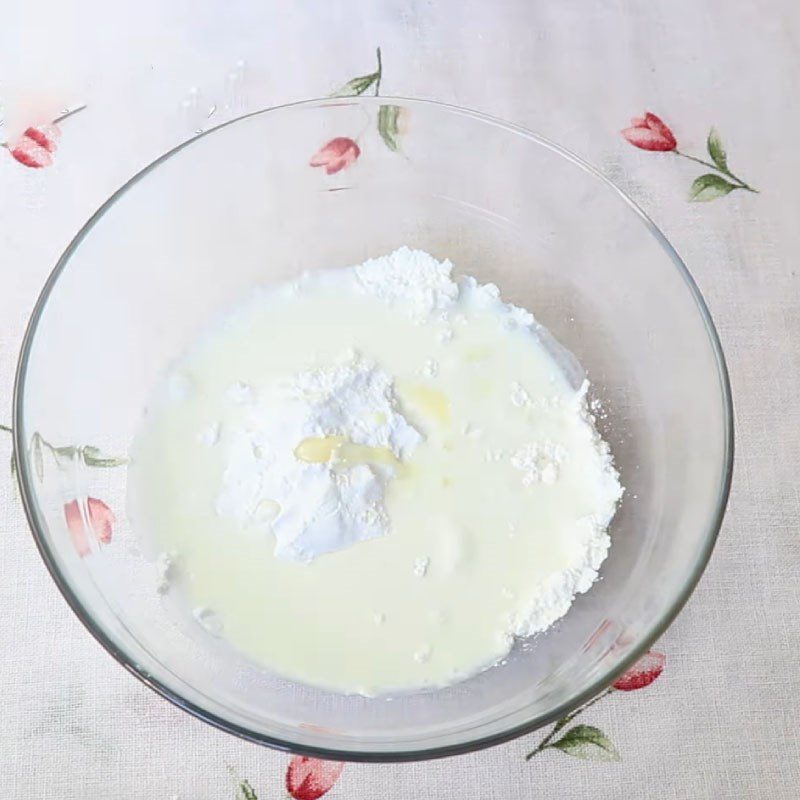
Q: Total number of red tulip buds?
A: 6